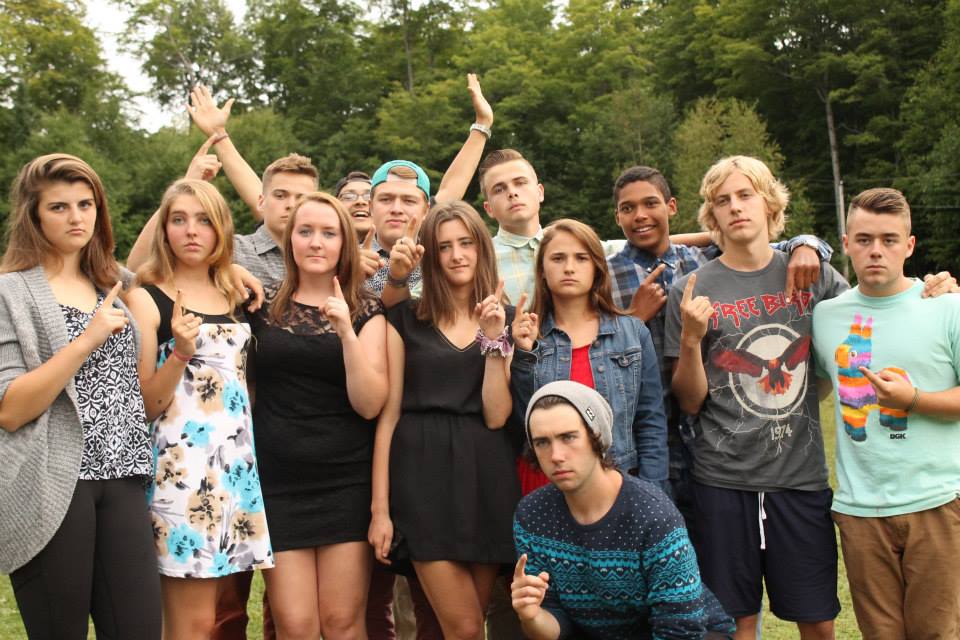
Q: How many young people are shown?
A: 13